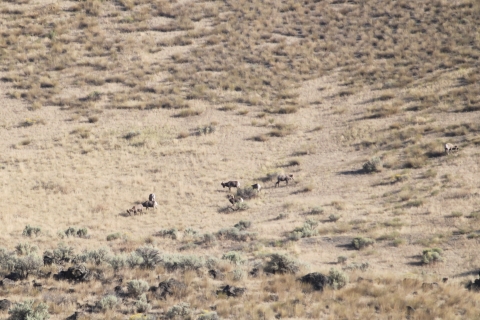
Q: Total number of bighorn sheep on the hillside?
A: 8